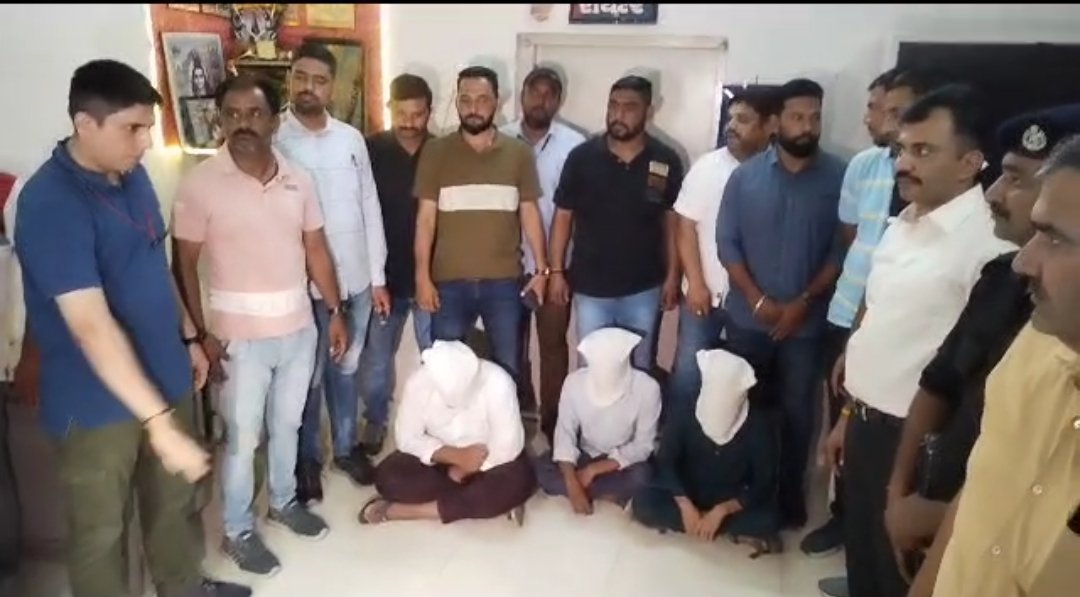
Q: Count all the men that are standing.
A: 14